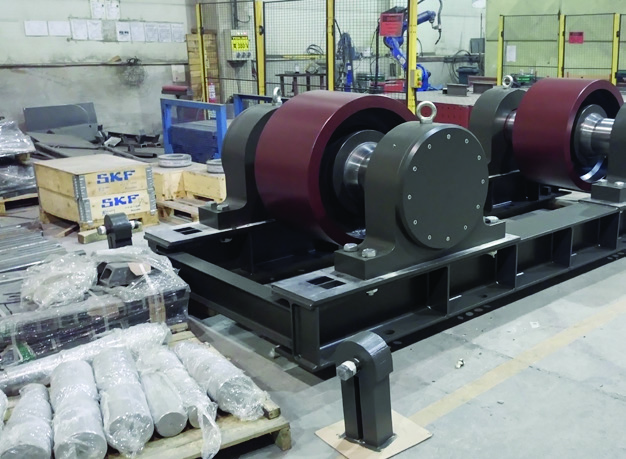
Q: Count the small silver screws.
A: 12